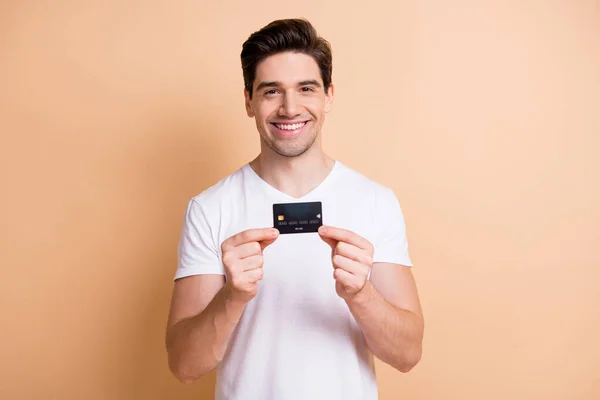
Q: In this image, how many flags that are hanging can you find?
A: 0